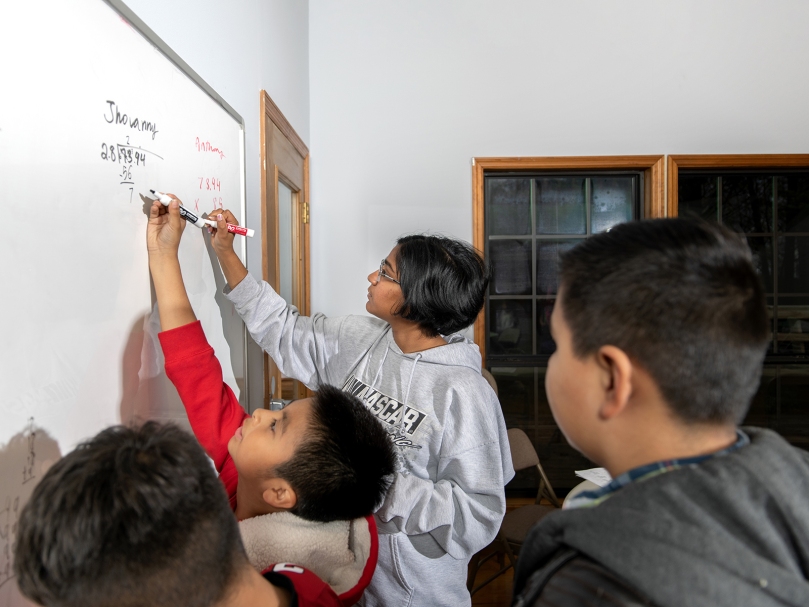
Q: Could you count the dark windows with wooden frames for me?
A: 2